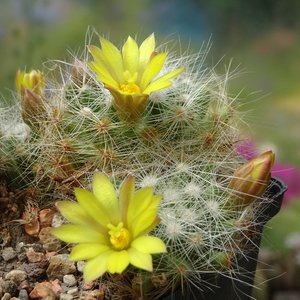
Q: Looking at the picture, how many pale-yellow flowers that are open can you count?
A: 2